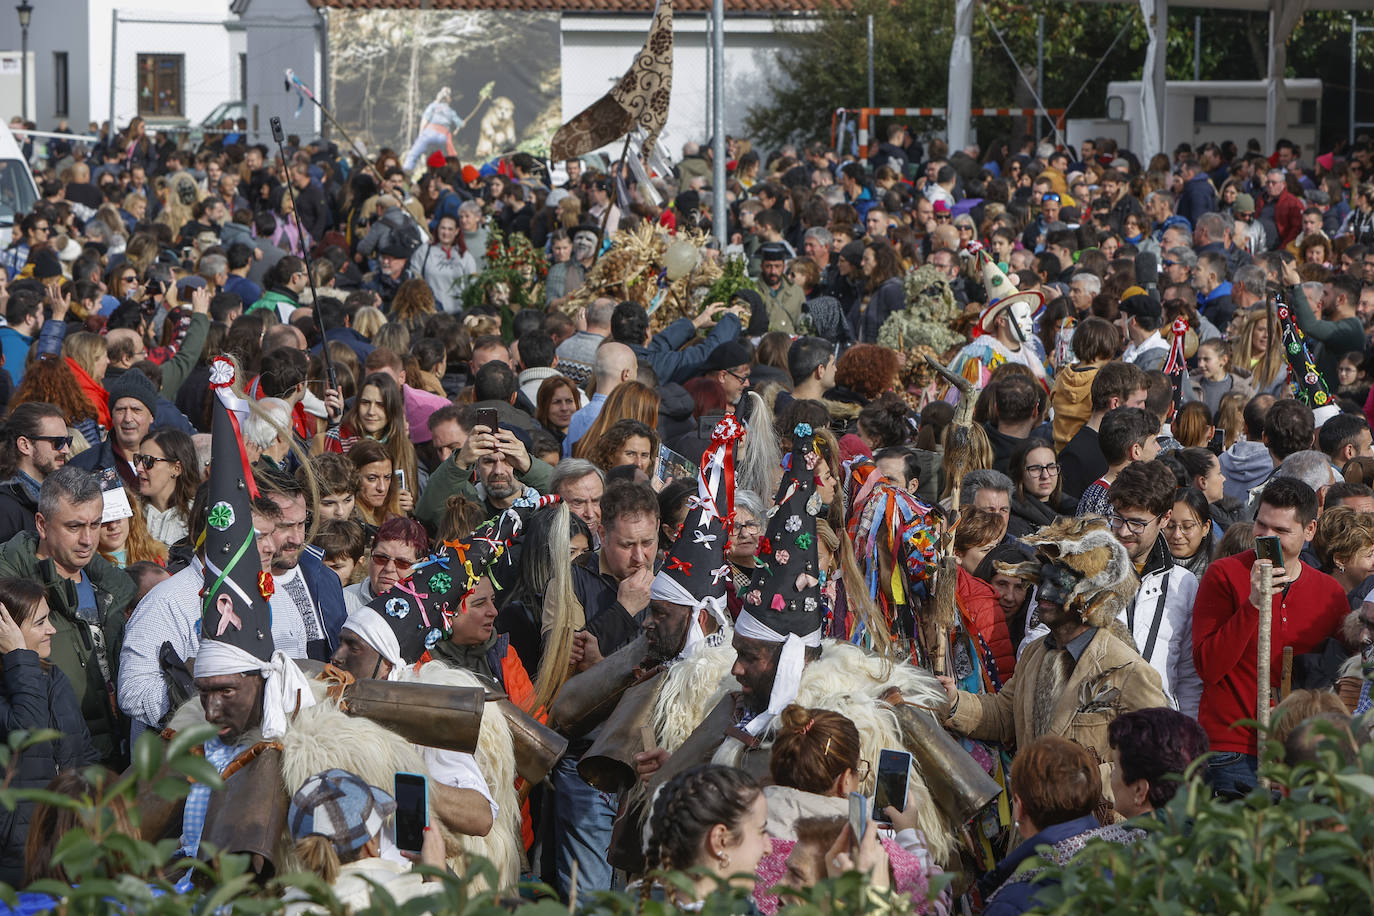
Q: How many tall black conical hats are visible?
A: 6